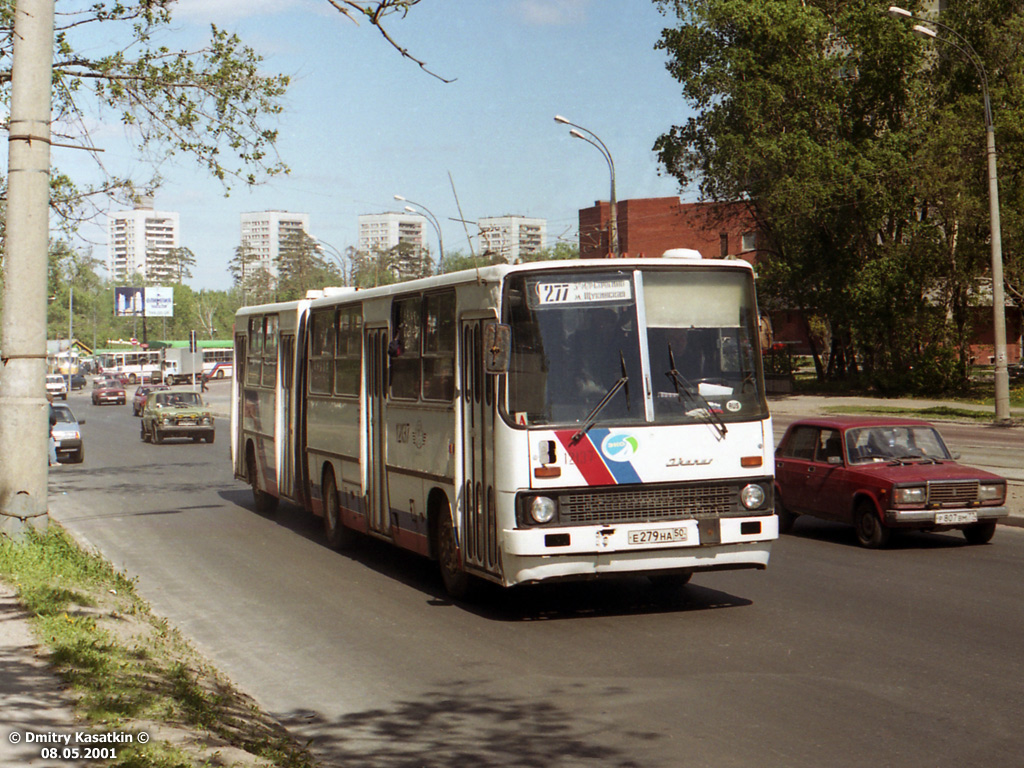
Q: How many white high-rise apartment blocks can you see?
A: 4